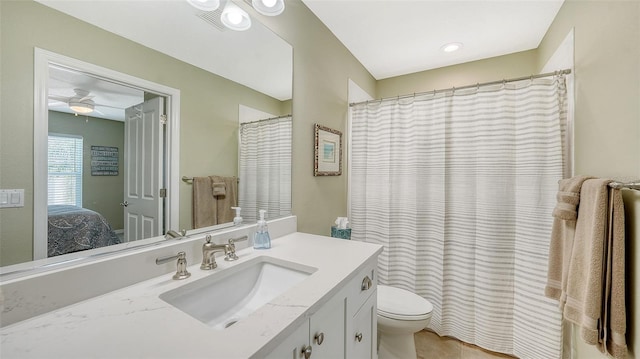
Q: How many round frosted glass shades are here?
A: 3